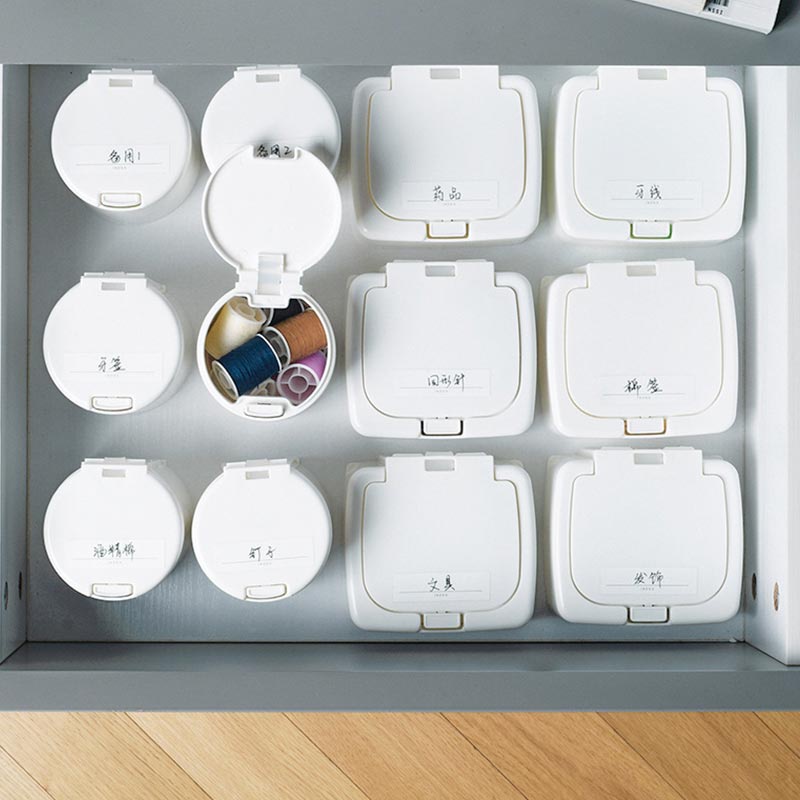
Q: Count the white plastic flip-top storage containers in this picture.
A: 12